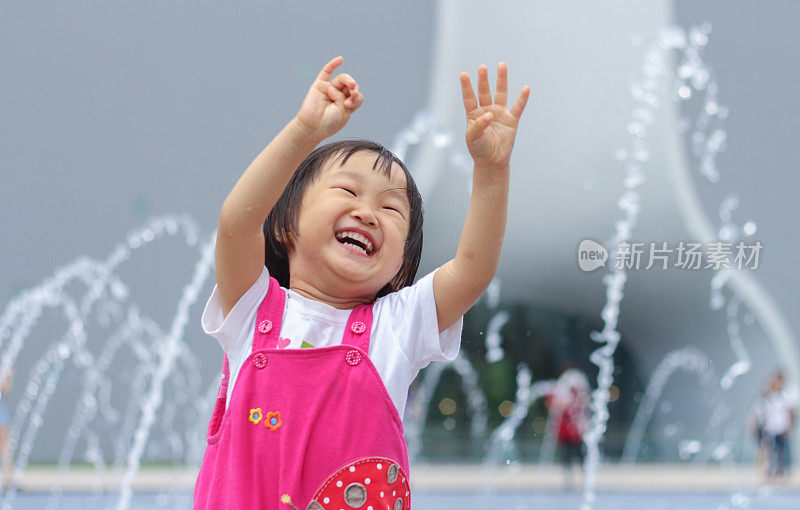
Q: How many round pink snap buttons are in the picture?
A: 4